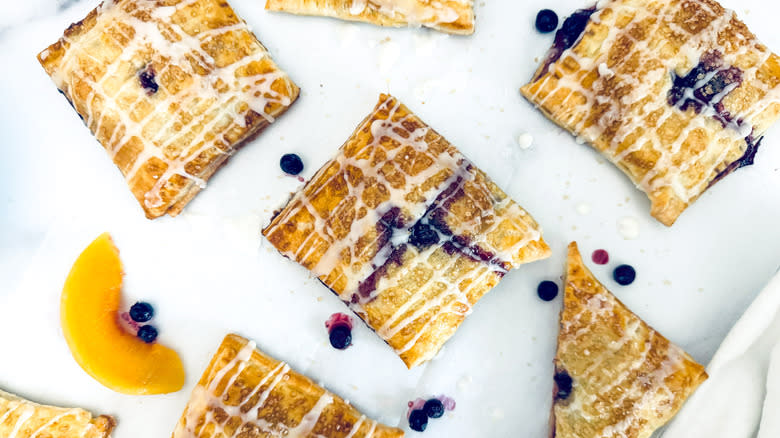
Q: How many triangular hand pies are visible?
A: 1